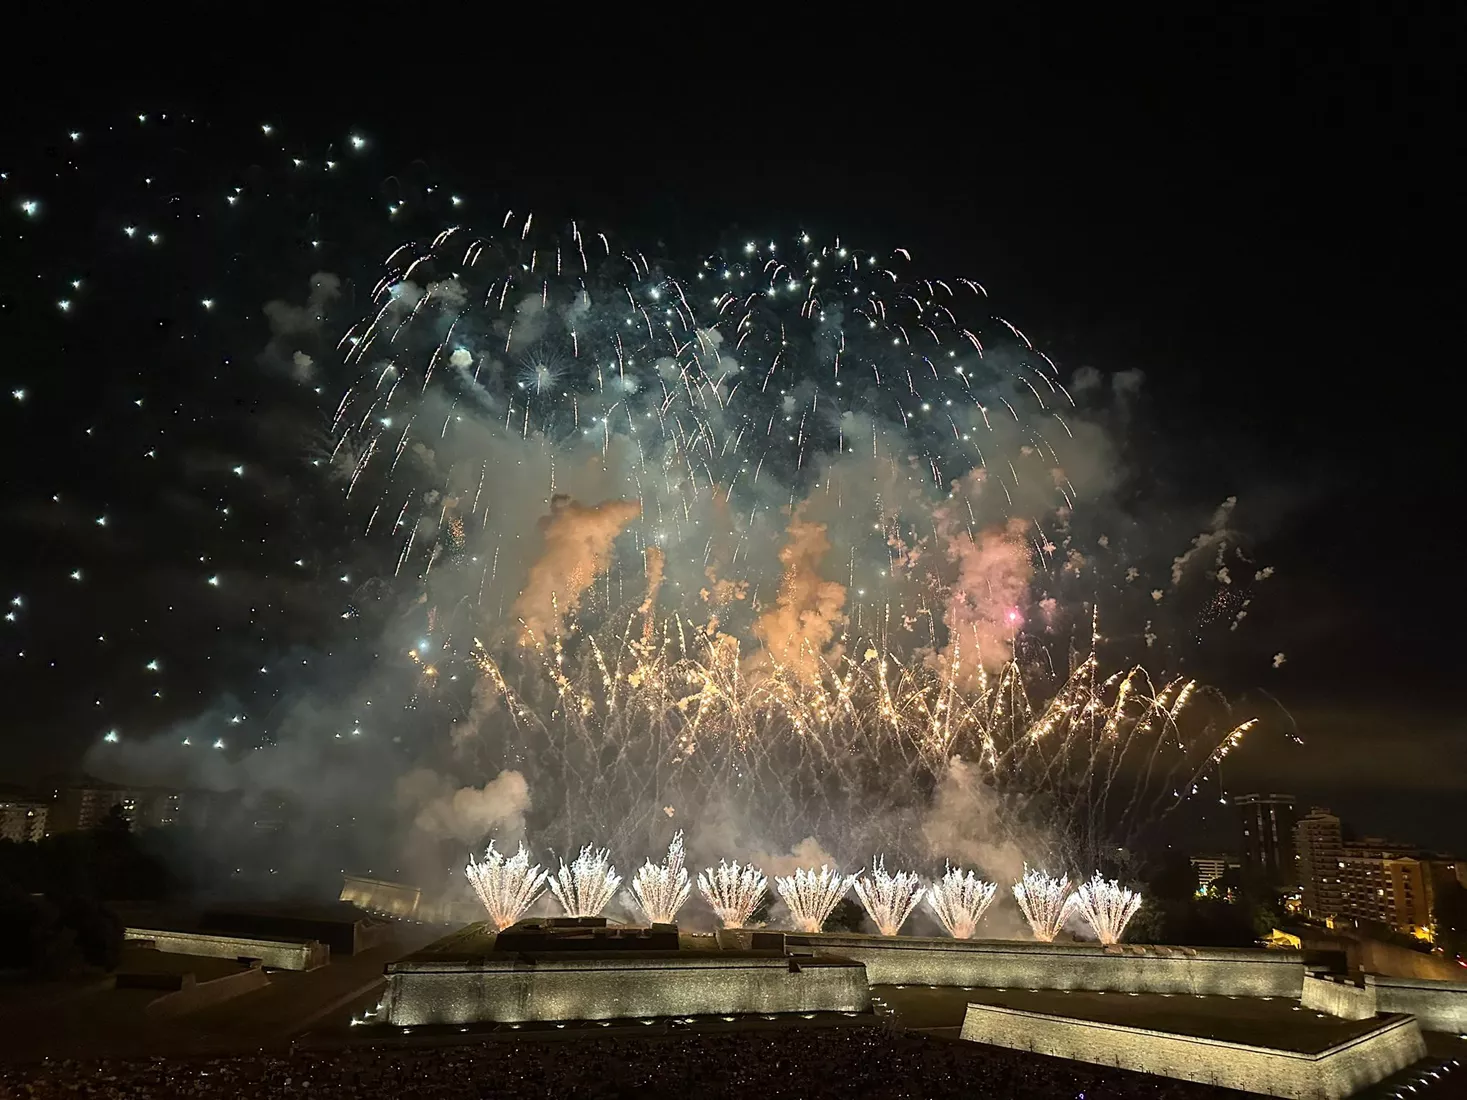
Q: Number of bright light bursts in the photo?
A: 9